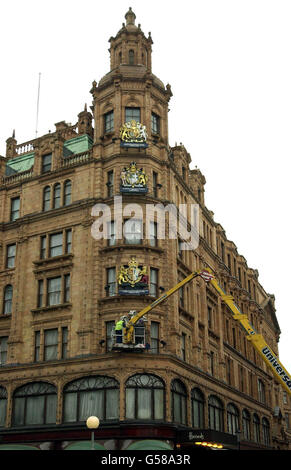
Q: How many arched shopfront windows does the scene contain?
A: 11